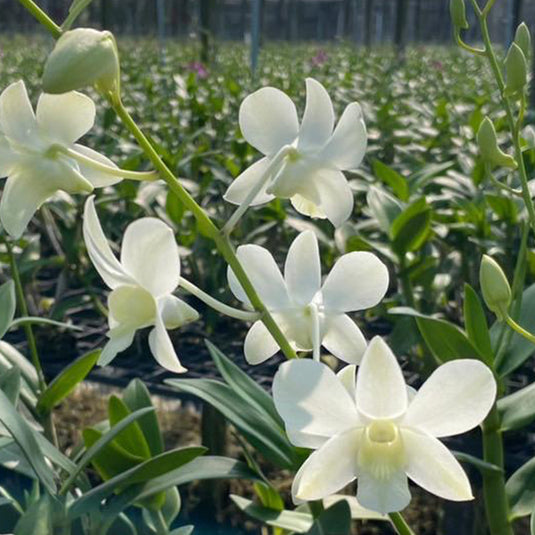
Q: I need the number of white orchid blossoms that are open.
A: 5